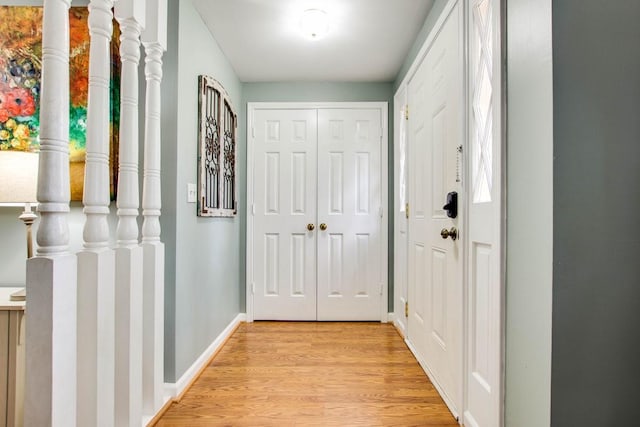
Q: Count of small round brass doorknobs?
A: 3